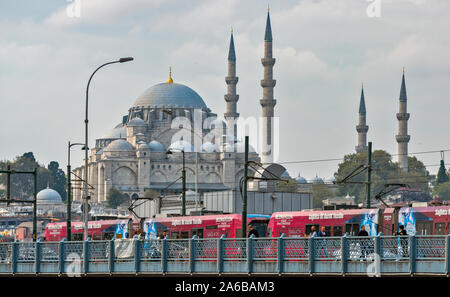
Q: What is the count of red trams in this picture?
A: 2